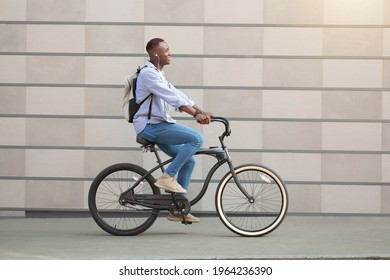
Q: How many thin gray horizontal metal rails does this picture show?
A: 7